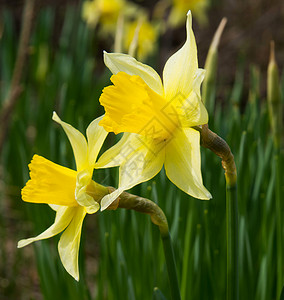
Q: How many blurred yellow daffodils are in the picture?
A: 3